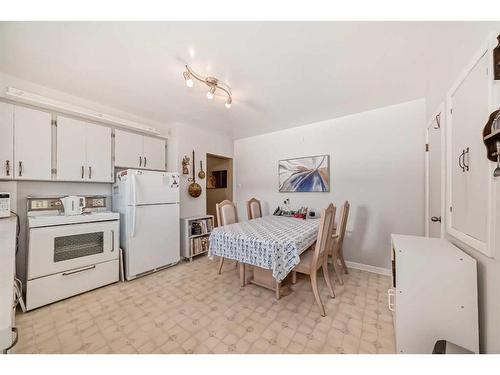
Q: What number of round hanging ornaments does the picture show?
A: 2